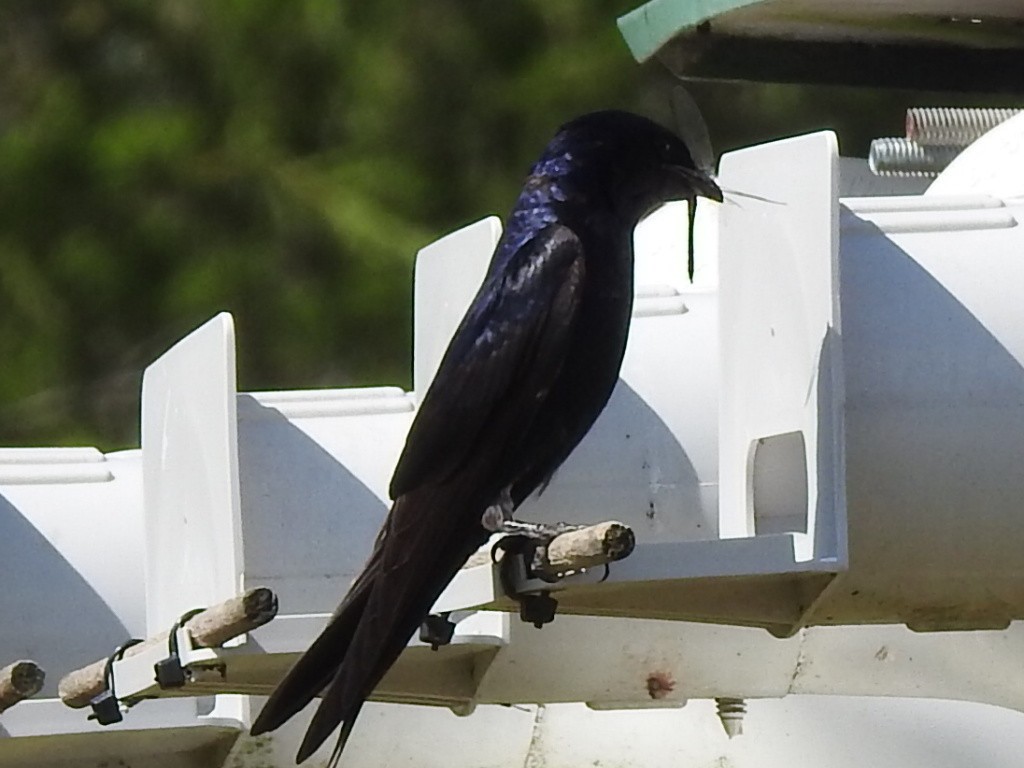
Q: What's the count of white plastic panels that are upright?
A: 3